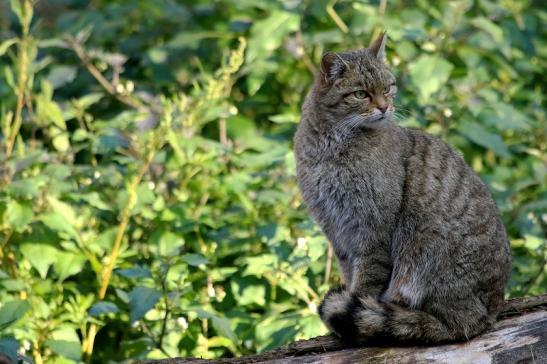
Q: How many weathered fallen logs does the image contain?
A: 1